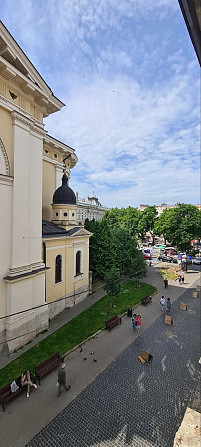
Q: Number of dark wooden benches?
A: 4